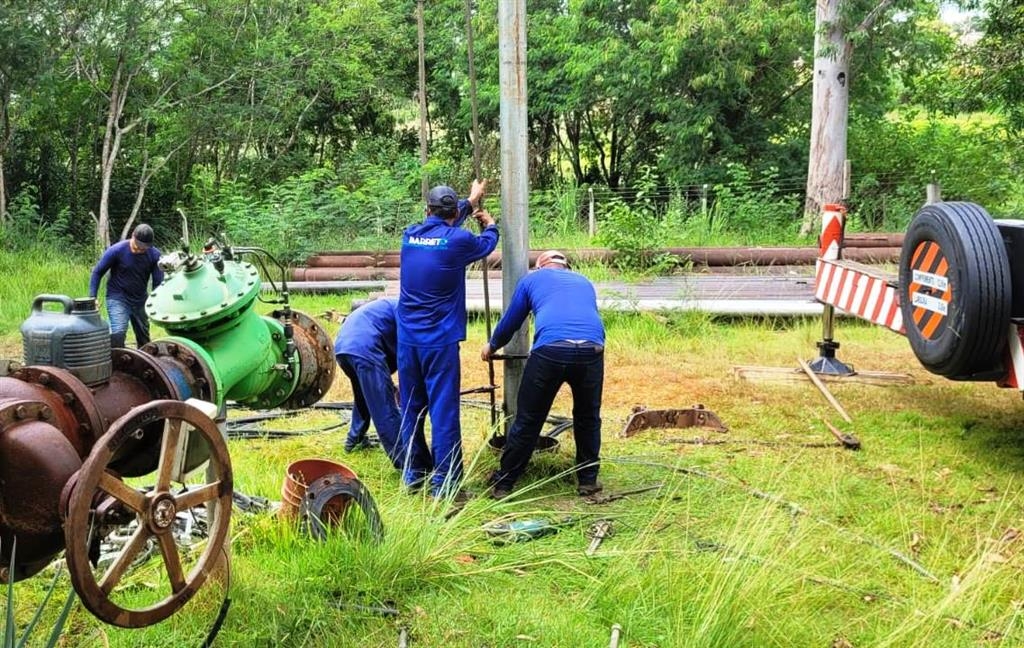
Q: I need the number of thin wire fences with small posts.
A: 1